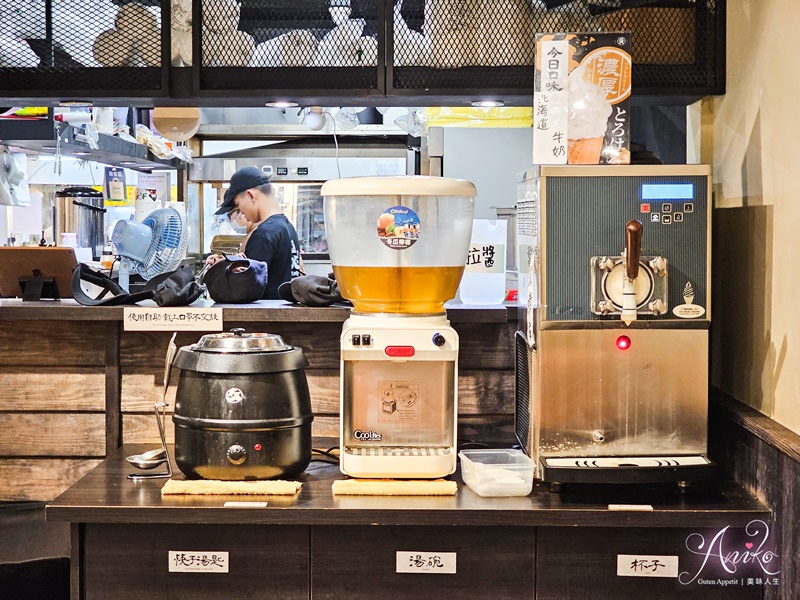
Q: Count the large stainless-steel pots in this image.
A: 1